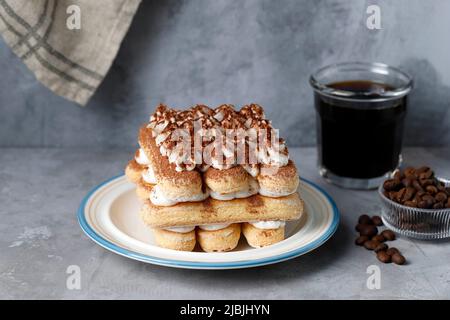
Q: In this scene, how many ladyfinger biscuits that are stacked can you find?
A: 9